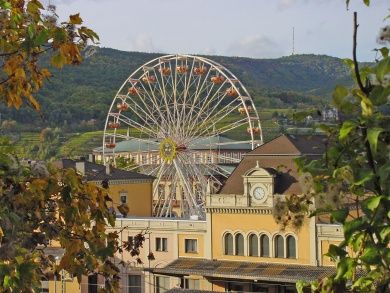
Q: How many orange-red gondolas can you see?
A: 12